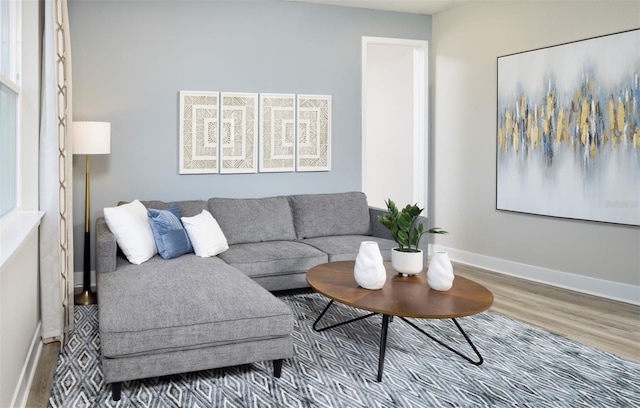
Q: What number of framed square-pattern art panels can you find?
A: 4